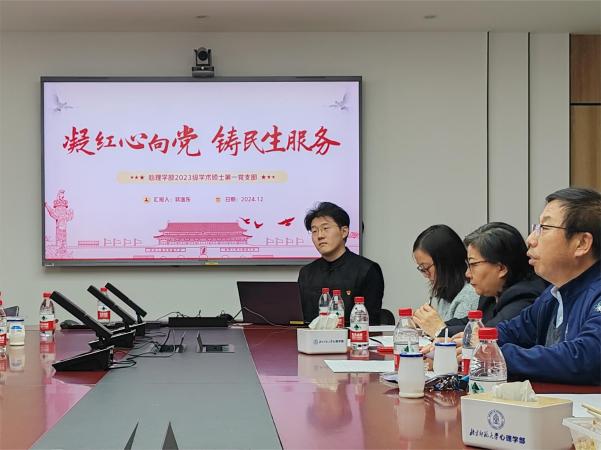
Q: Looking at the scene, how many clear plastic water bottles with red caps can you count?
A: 9